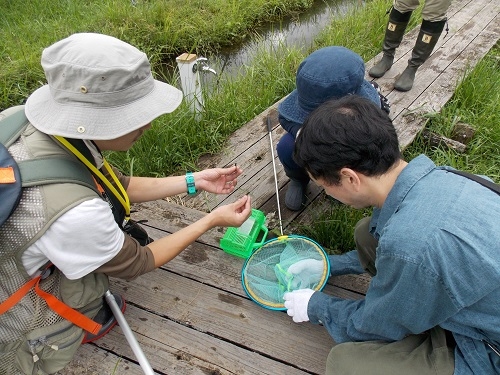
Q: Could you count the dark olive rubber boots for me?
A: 2